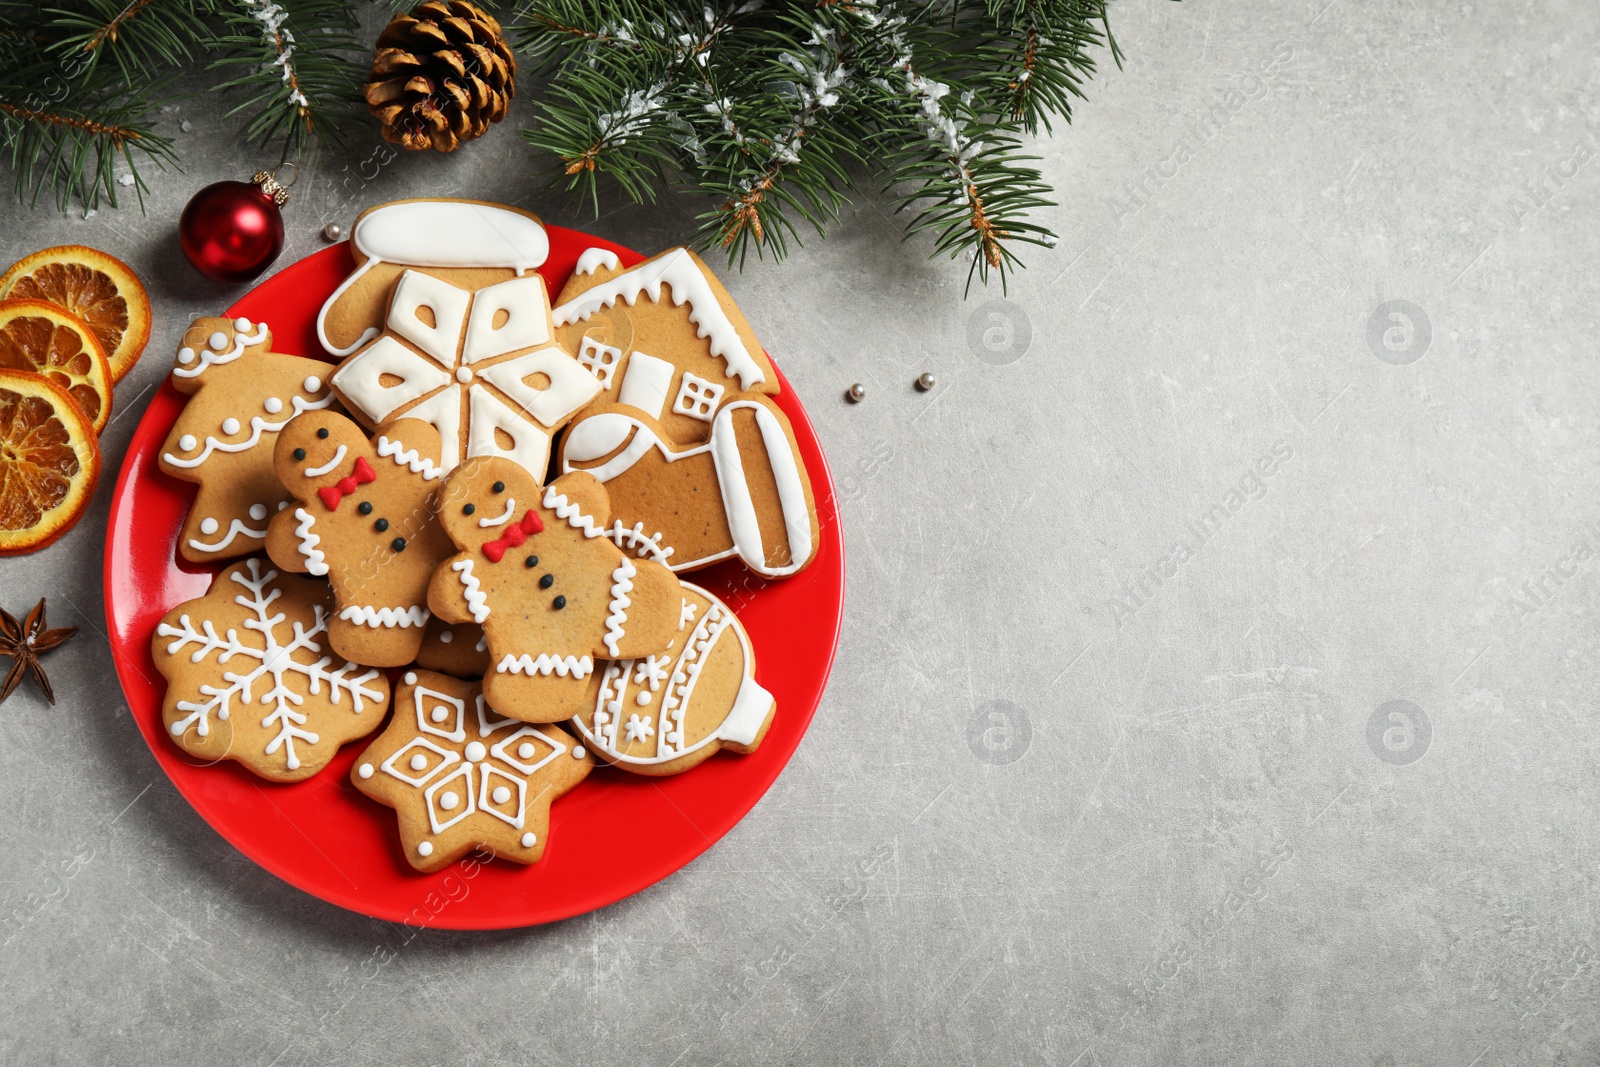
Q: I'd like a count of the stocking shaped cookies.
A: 1